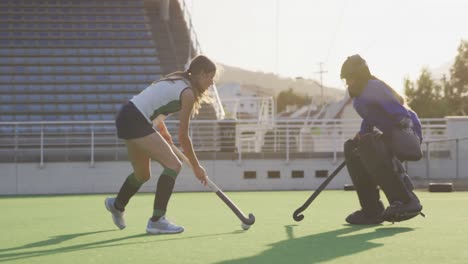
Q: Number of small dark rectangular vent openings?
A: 4